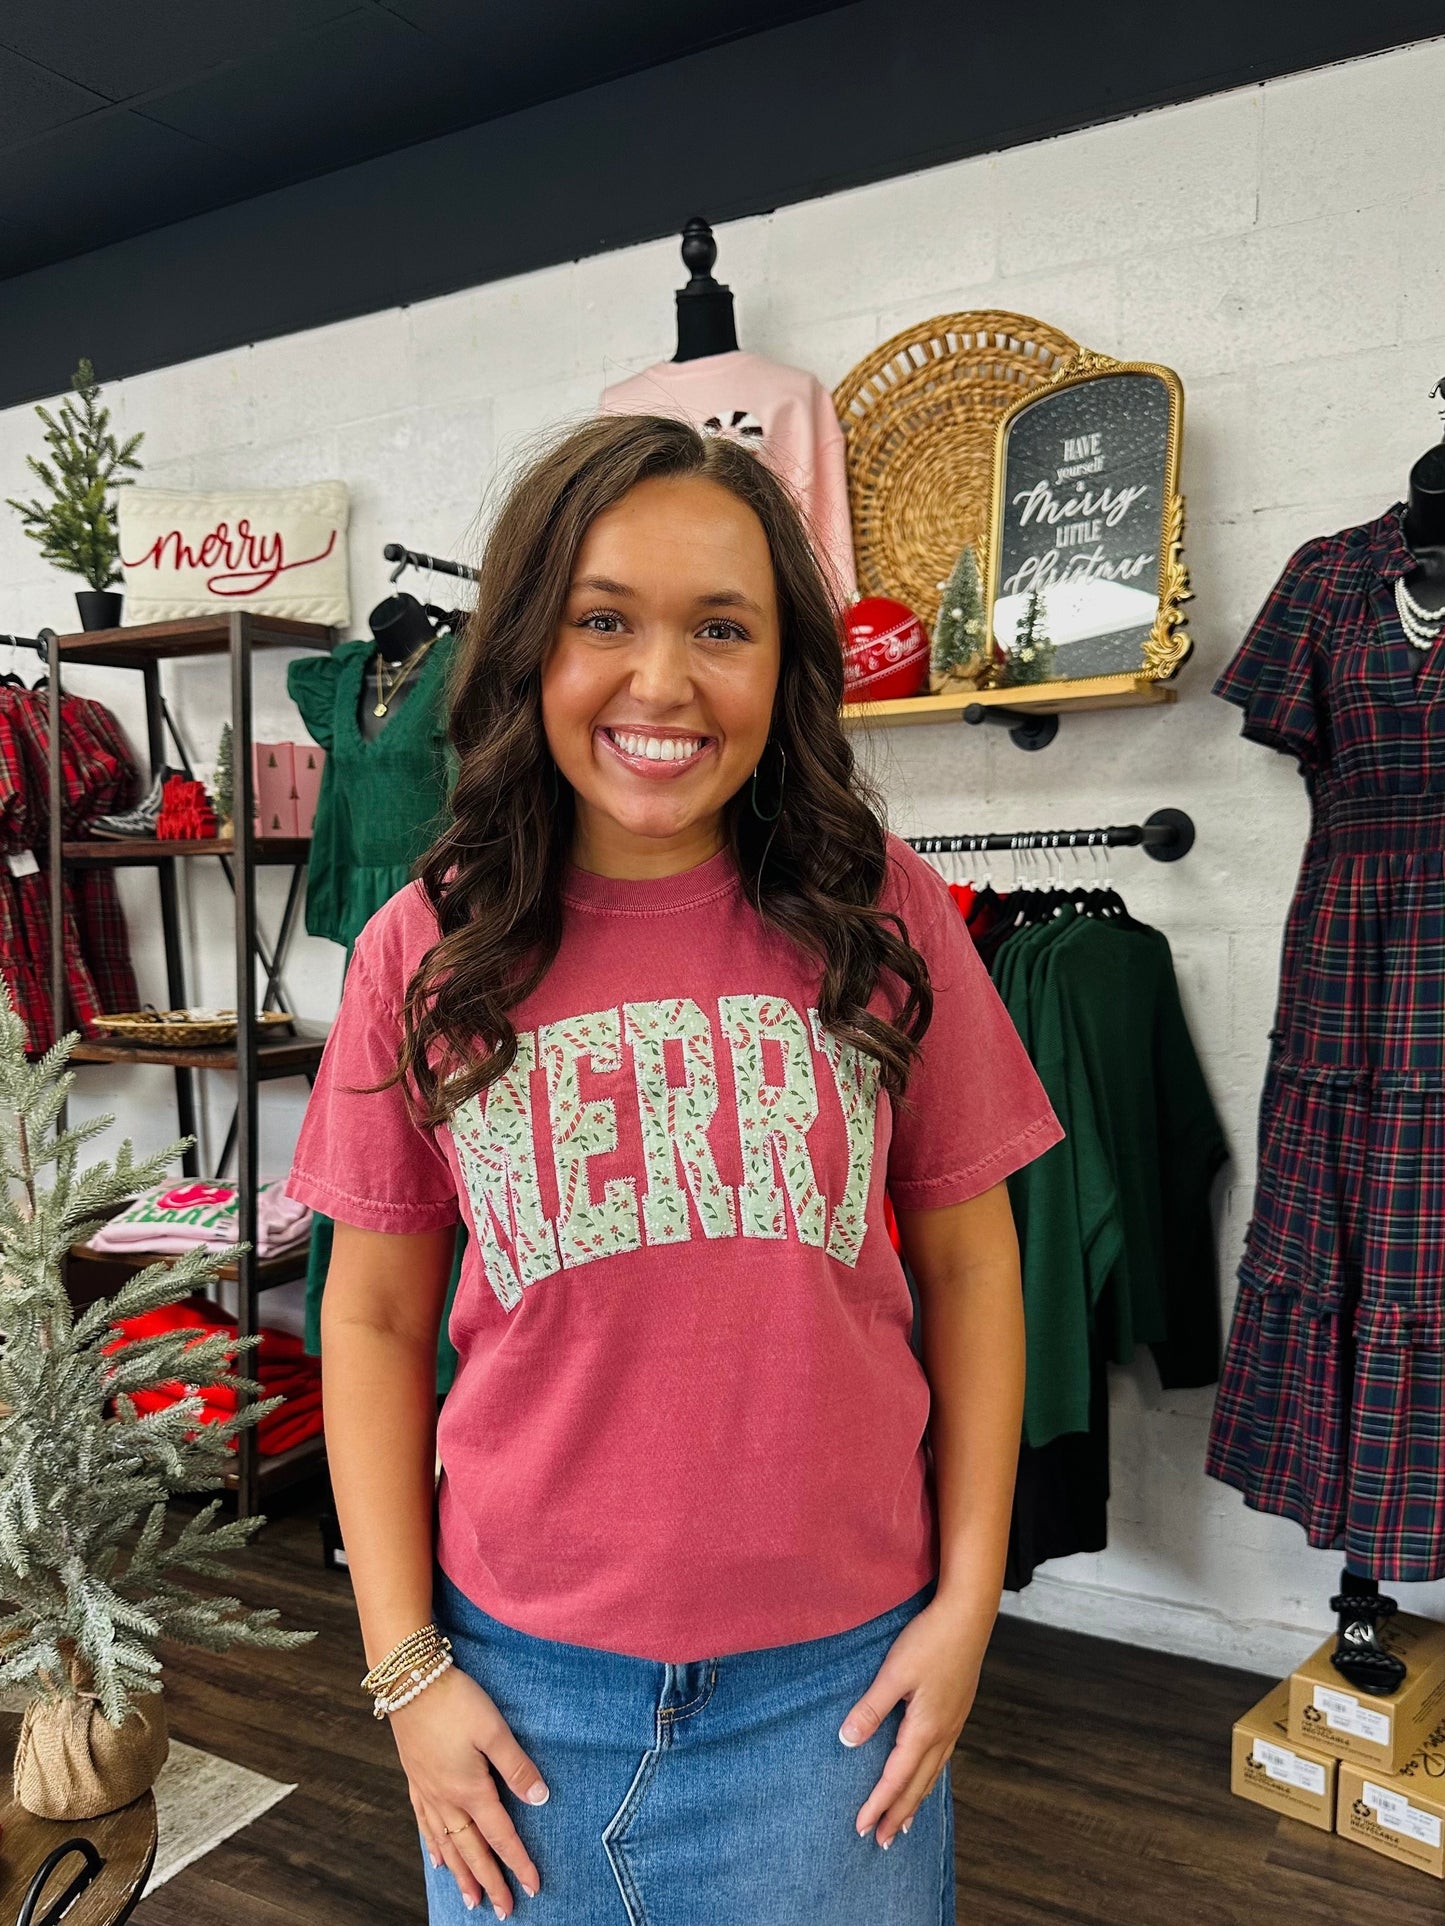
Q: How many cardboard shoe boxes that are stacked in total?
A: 3